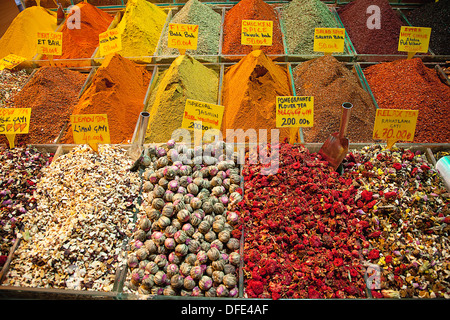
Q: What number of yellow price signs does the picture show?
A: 12